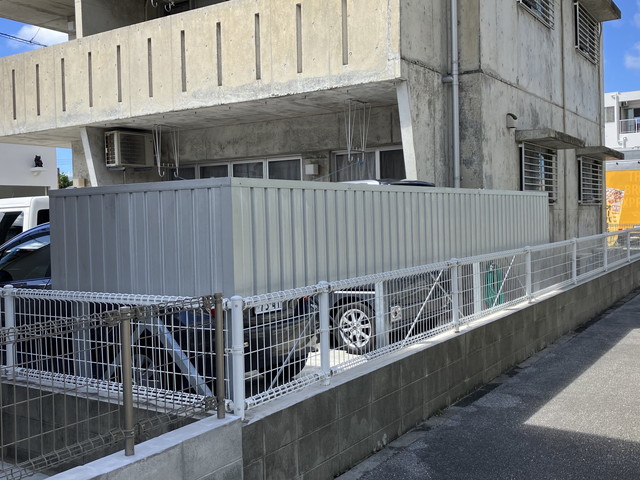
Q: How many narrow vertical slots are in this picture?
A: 11